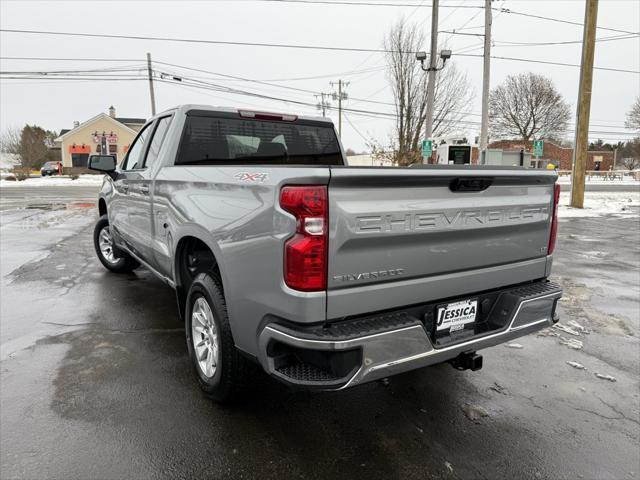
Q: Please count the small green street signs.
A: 2